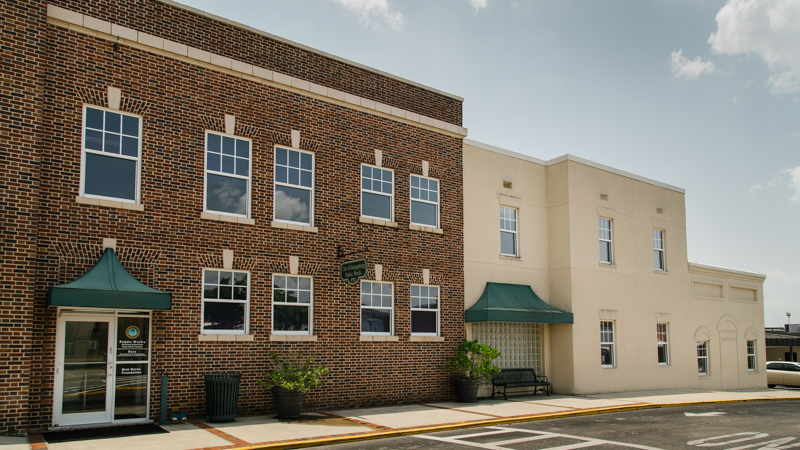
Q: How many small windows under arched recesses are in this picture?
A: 2